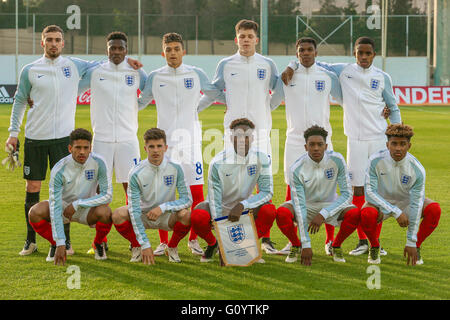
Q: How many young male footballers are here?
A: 11